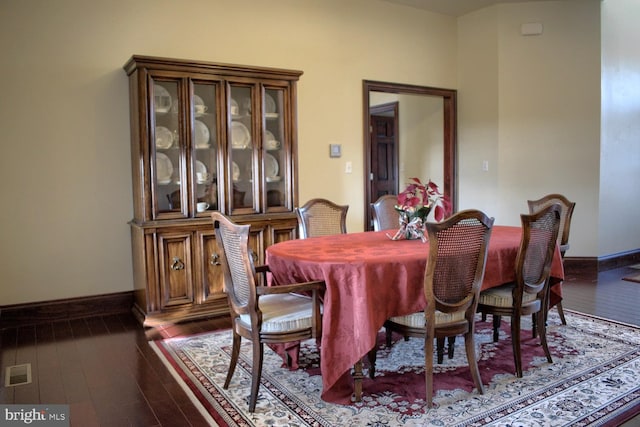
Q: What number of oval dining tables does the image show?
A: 1